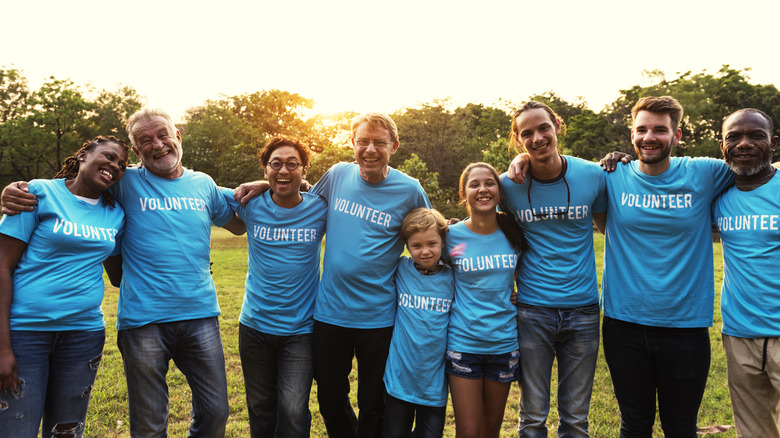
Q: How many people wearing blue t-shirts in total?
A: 9